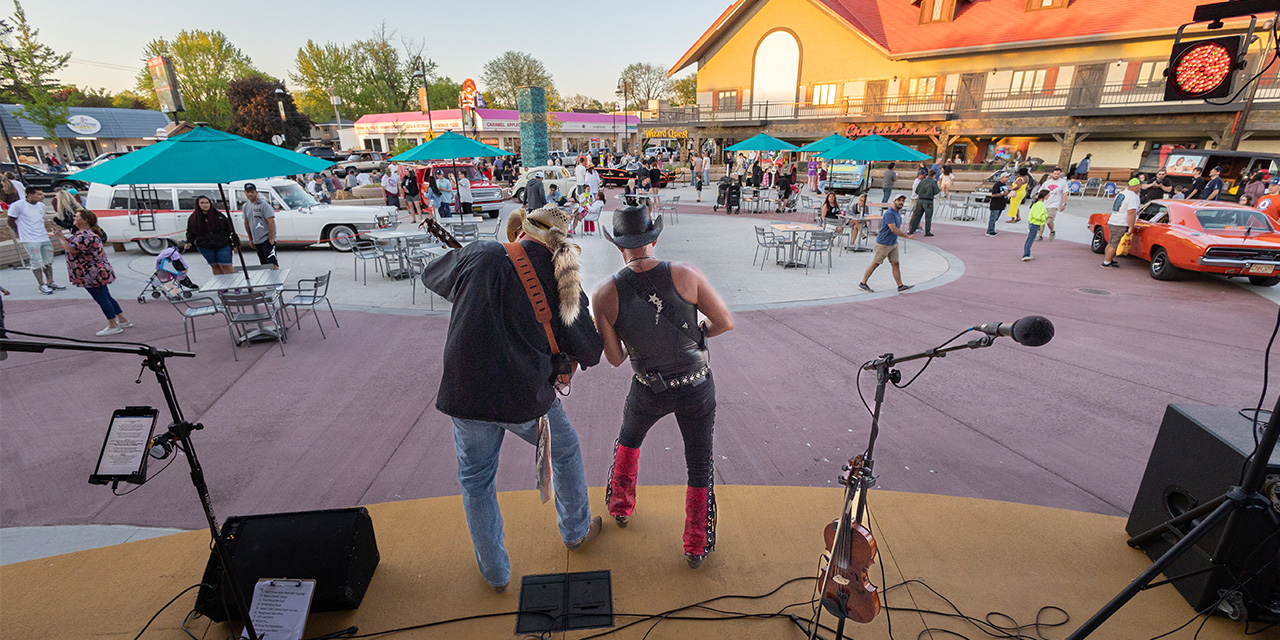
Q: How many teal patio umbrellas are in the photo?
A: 5